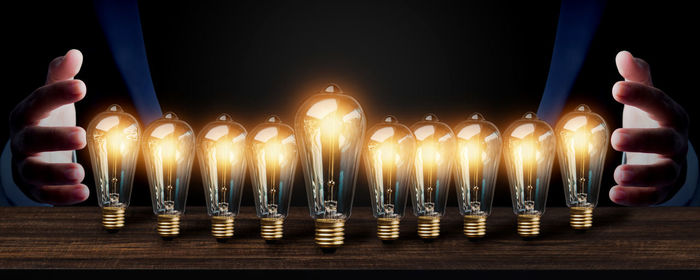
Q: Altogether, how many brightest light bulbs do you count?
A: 1